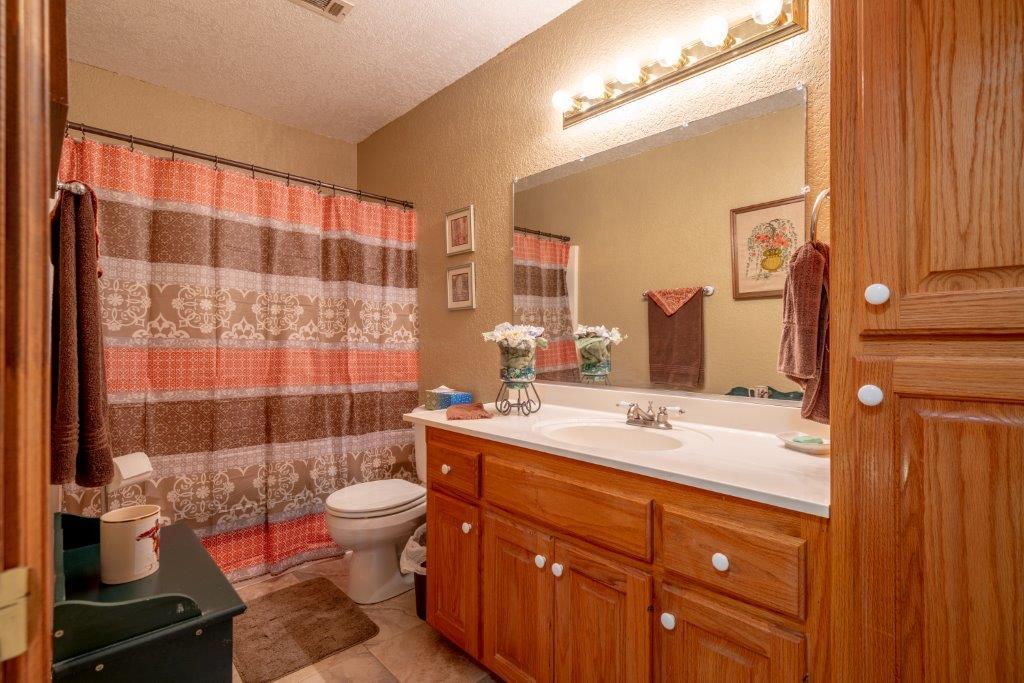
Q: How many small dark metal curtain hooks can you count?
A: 12